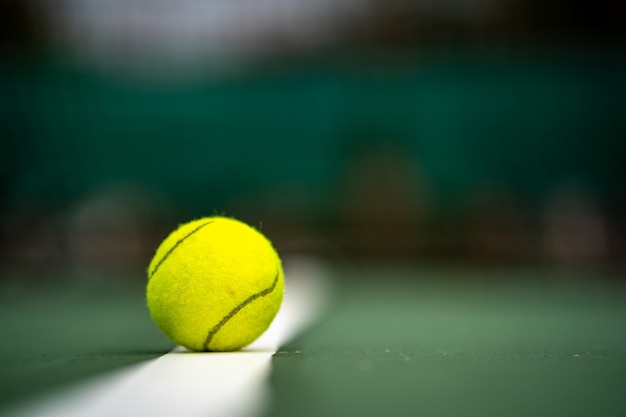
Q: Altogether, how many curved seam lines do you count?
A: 2